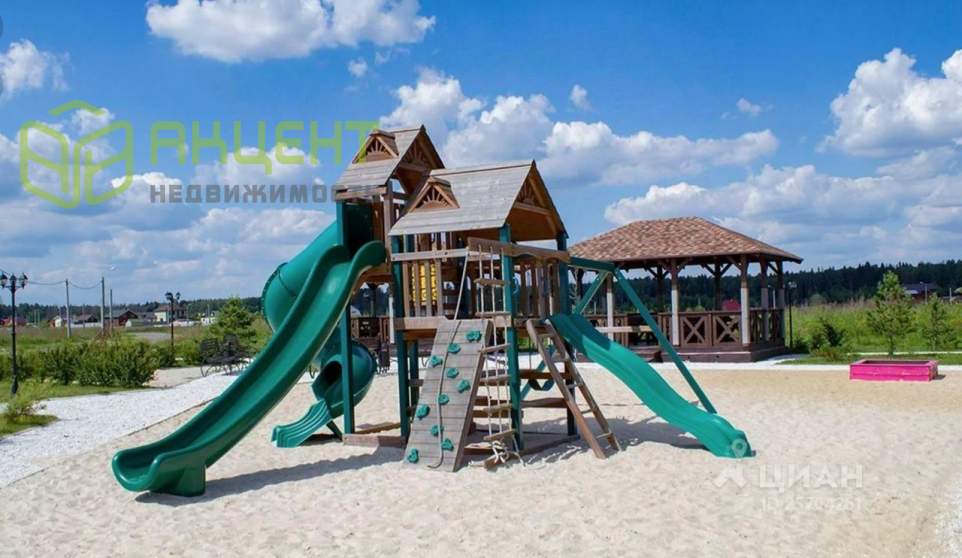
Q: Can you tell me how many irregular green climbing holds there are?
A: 10